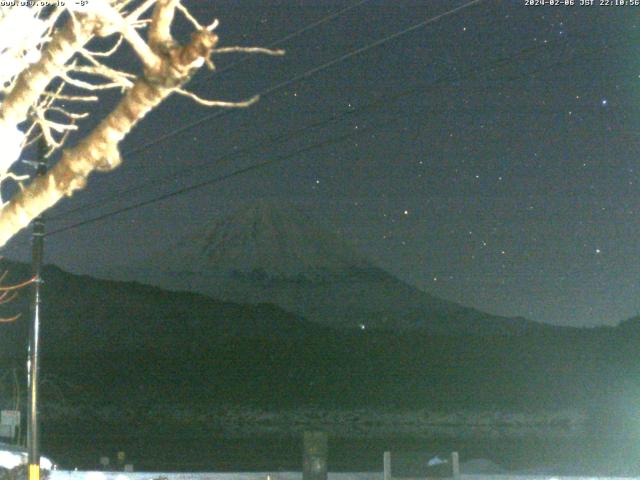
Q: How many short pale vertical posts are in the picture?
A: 2